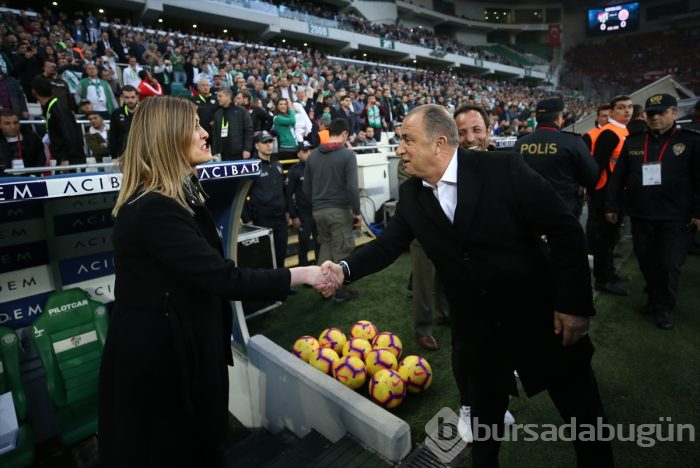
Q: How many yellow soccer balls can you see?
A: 10